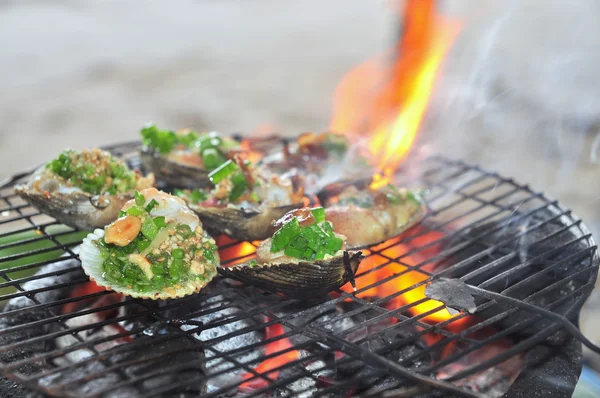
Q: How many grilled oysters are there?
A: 7